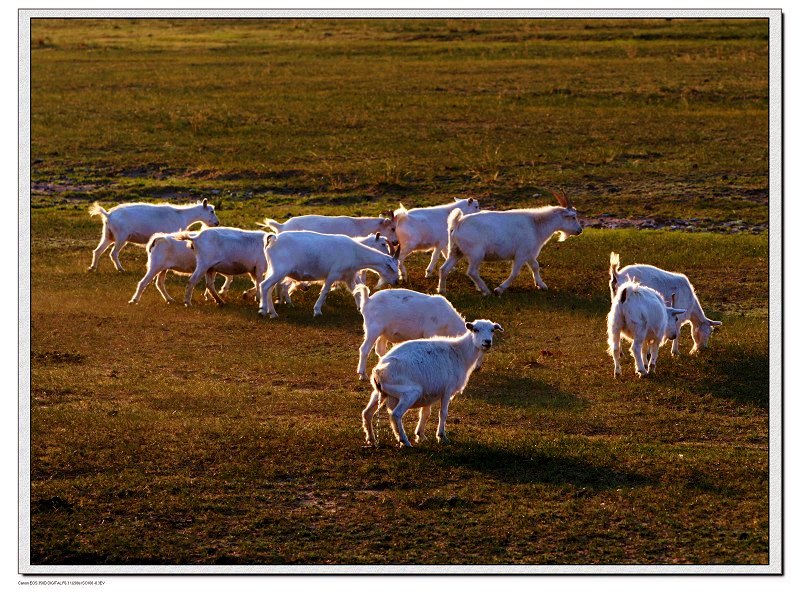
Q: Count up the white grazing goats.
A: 12